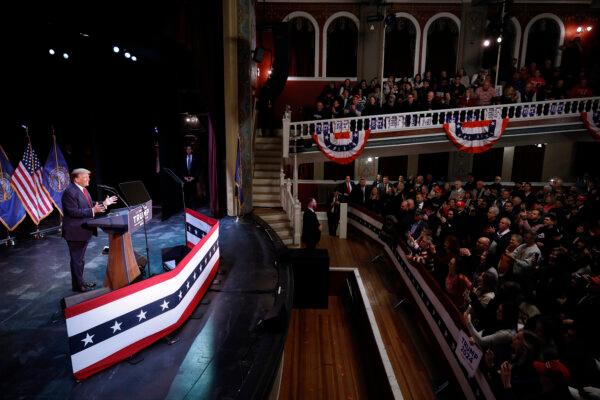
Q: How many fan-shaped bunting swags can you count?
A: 3